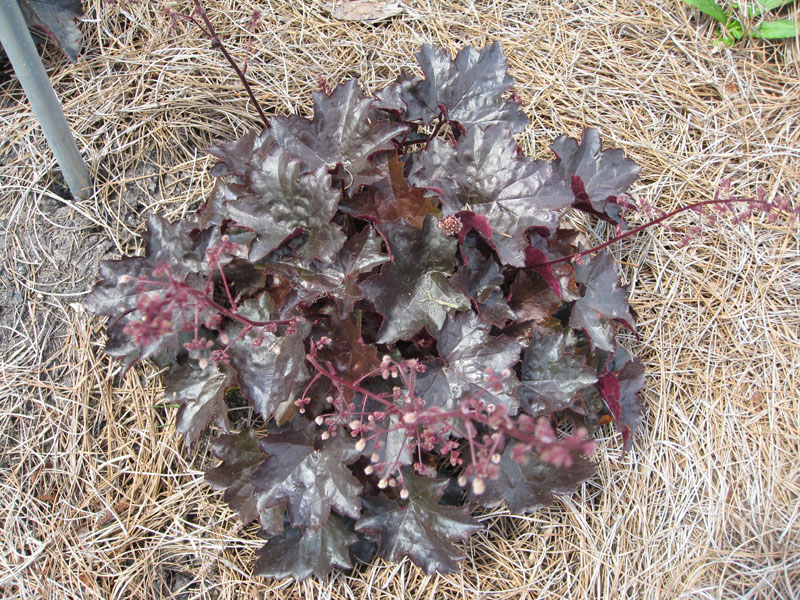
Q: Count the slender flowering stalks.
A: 4